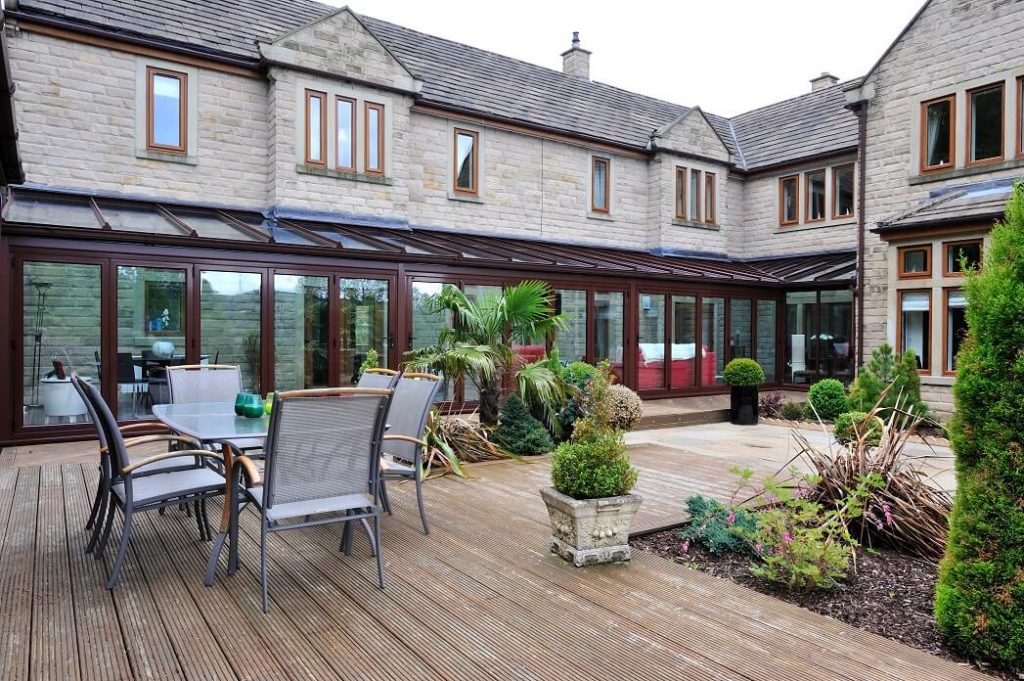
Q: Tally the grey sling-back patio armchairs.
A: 6